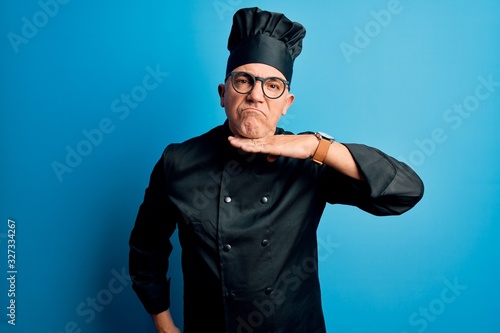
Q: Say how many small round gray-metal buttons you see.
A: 6